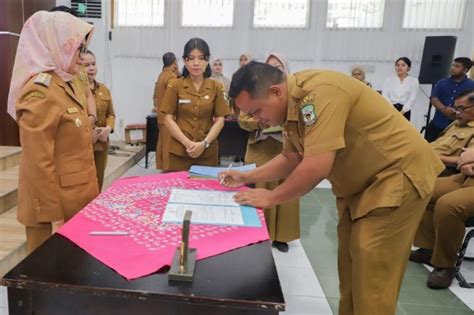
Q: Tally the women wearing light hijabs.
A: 5